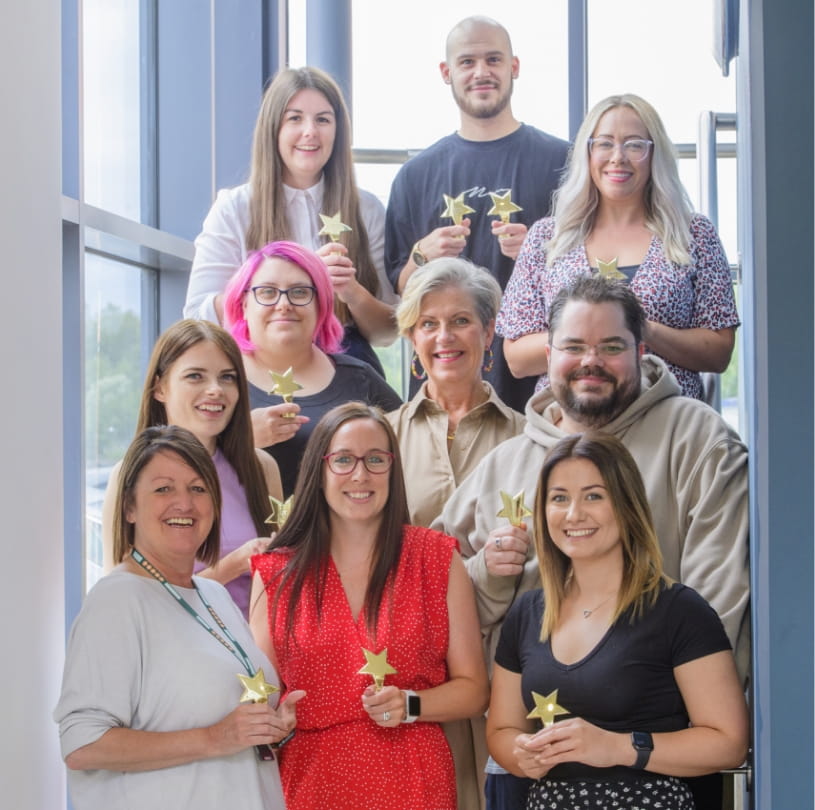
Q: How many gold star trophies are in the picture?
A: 10